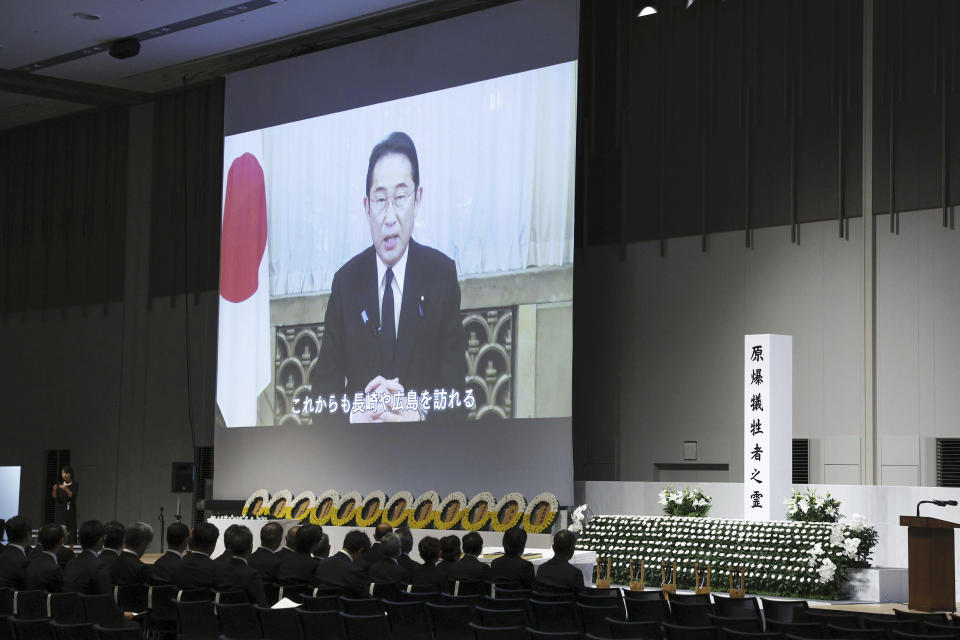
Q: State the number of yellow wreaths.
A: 12